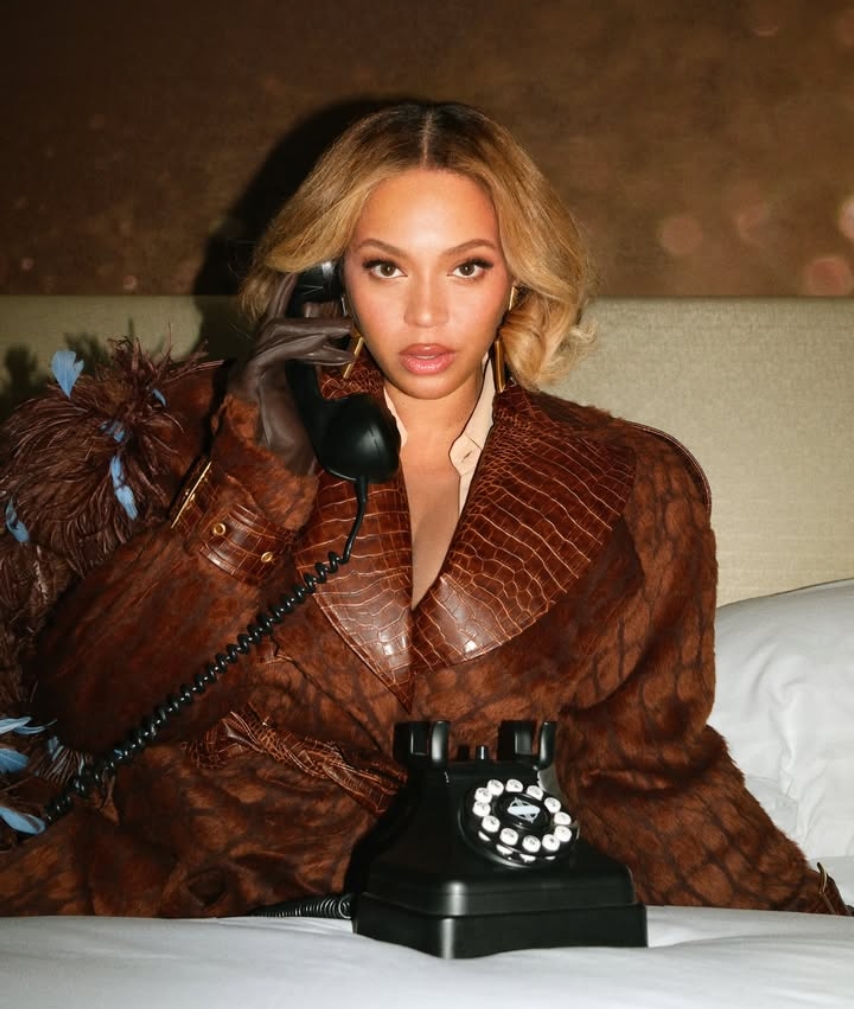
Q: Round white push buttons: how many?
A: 12